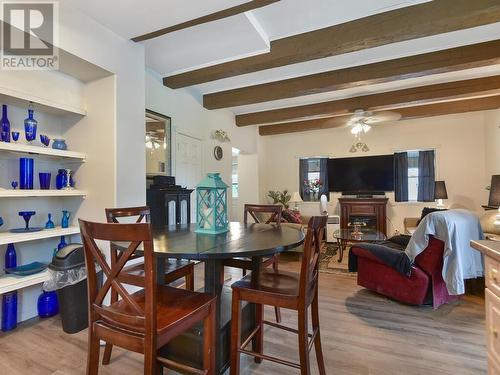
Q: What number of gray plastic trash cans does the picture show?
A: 1